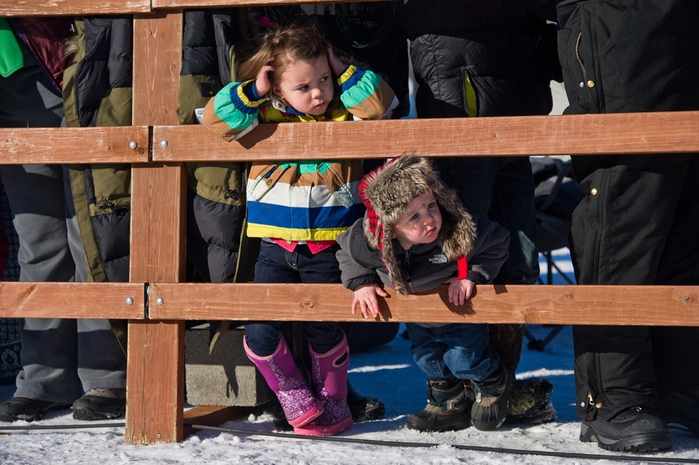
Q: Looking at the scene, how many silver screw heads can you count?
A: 4